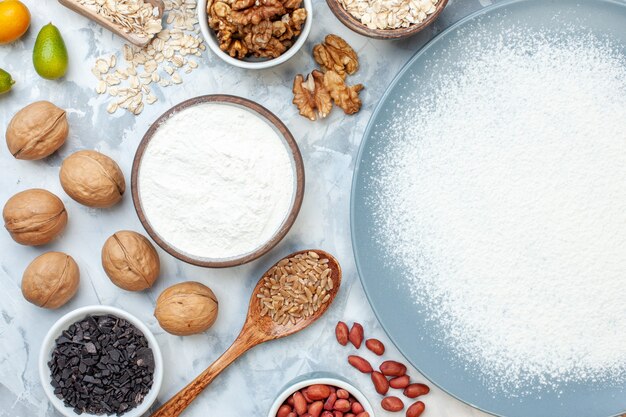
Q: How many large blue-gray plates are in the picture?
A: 1